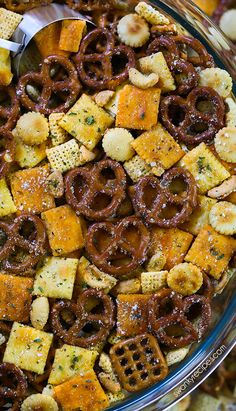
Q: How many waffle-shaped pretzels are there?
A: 1